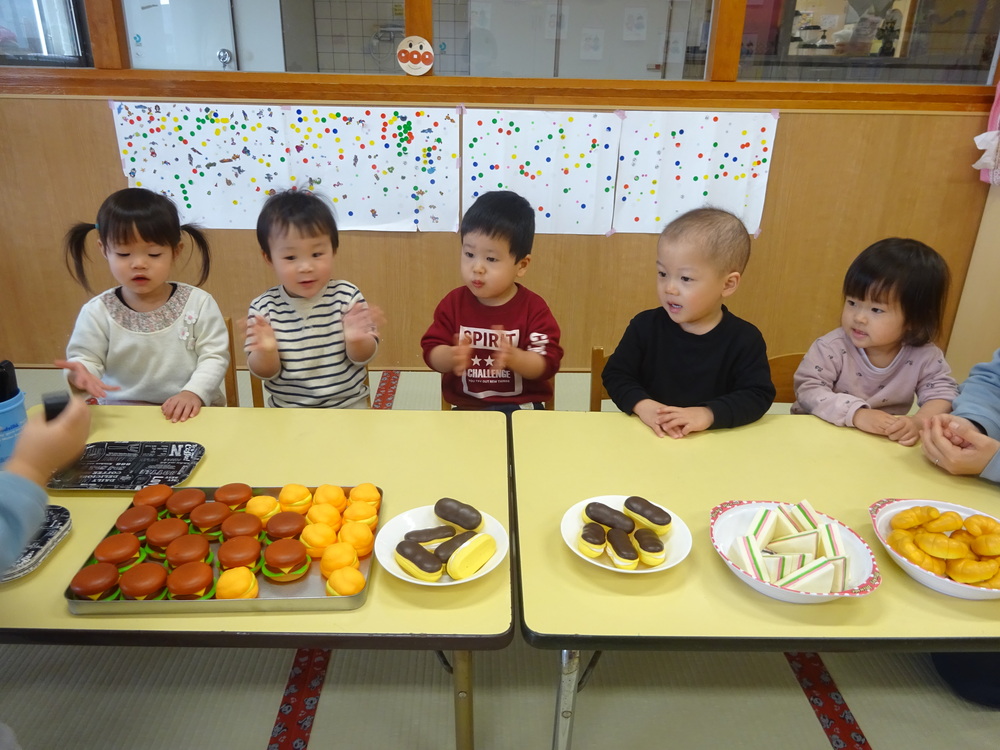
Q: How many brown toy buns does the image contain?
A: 15